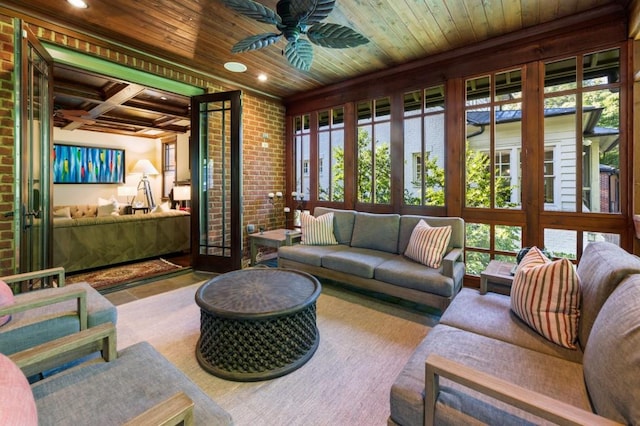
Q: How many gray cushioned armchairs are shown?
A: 2